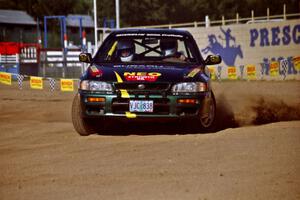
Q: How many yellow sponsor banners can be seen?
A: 8